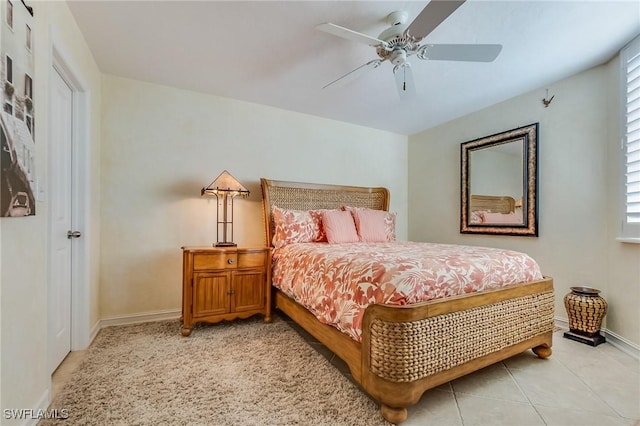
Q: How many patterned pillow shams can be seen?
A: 2